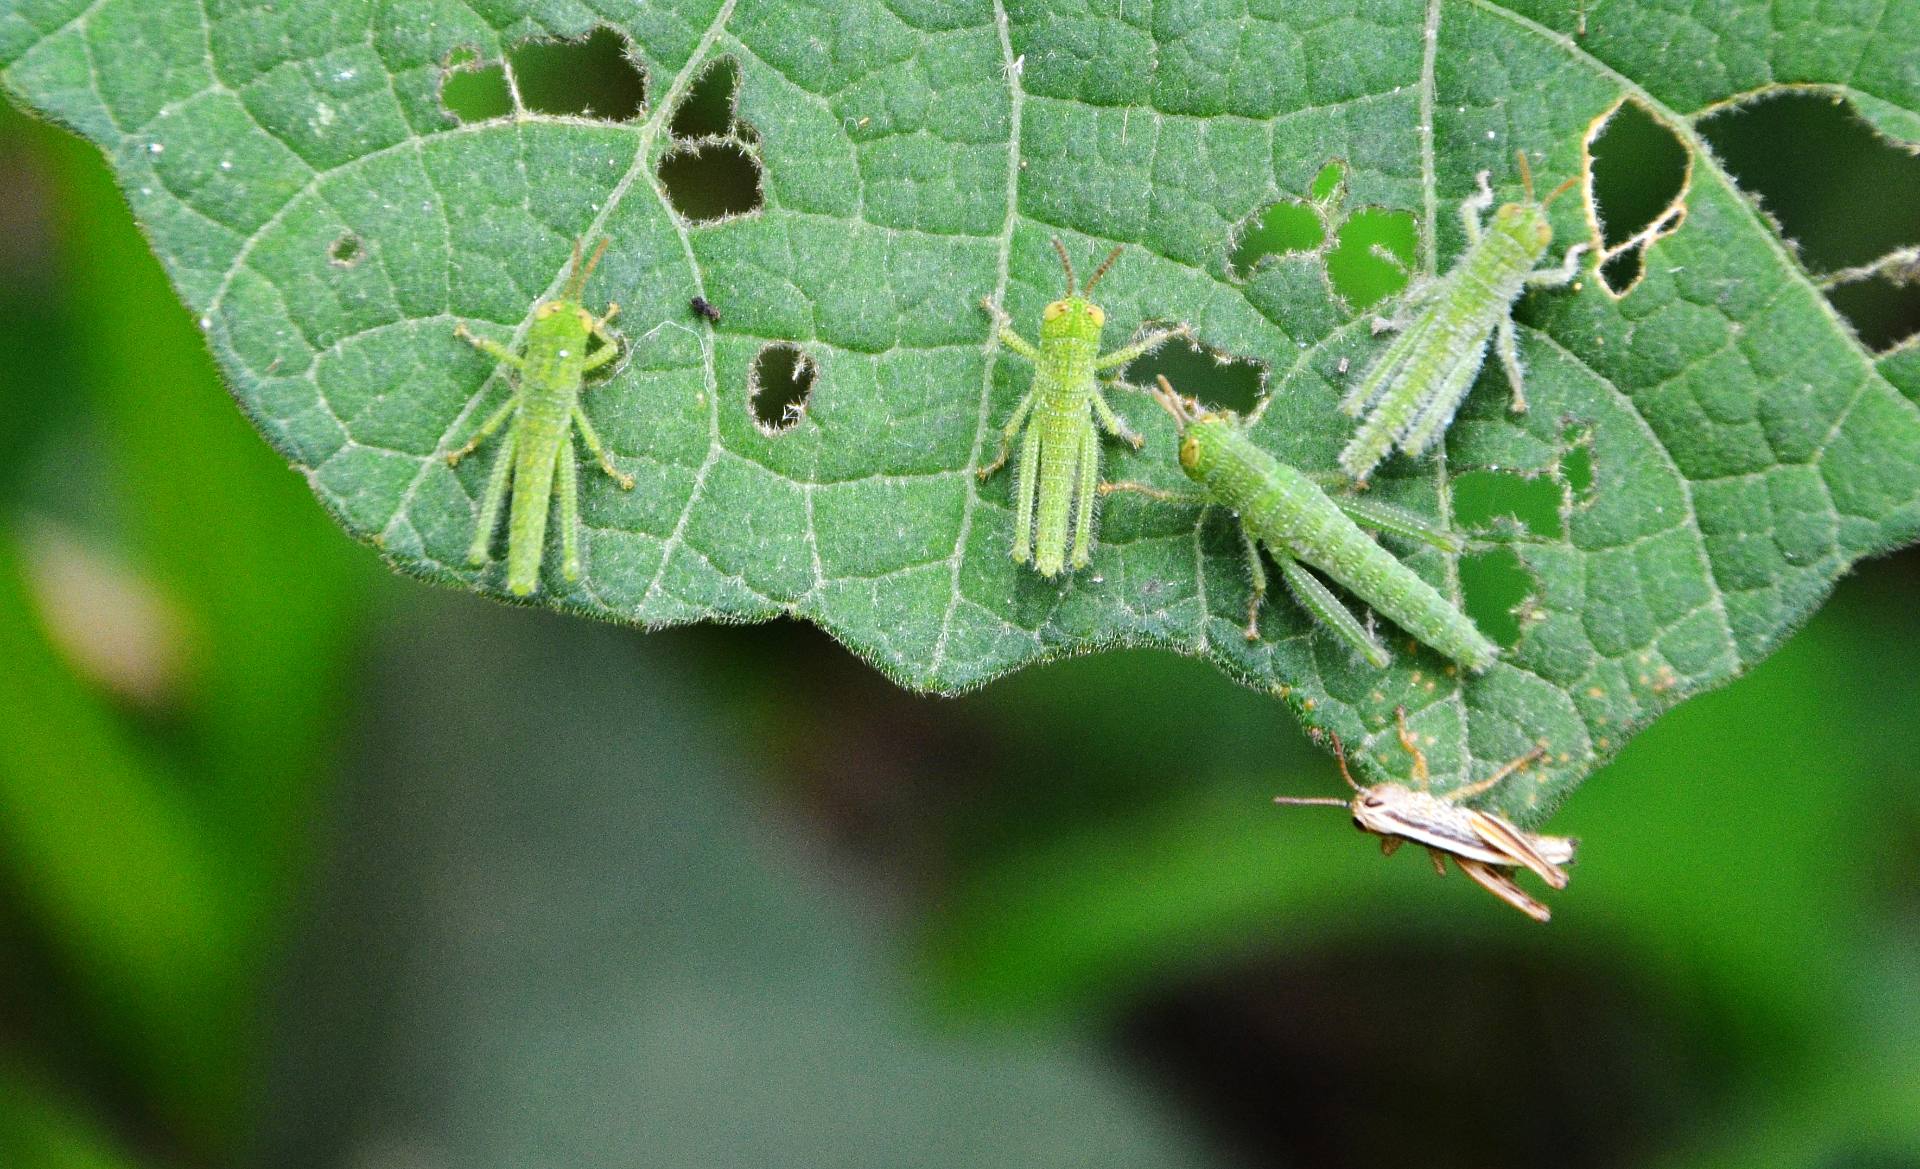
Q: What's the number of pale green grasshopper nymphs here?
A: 4